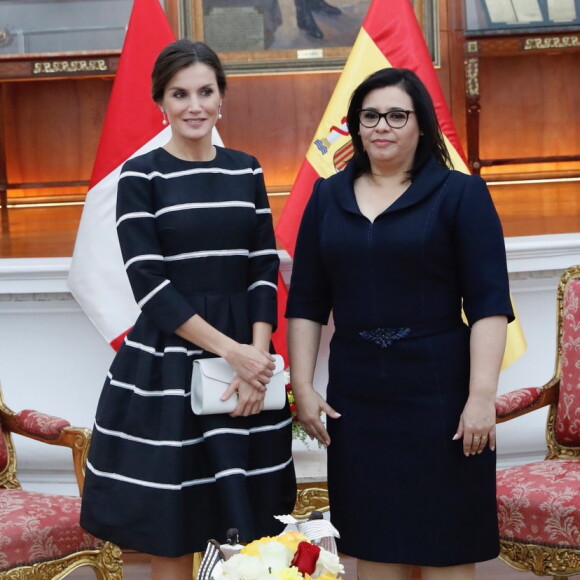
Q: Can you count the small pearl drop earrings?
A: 2